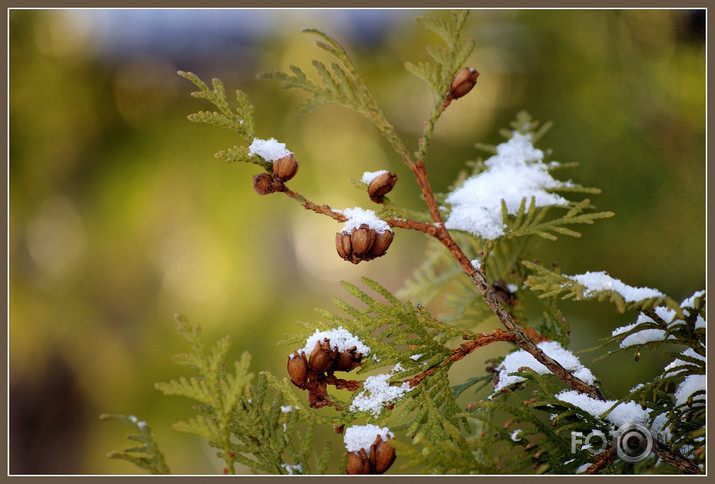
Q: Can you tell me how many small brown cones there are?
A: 12